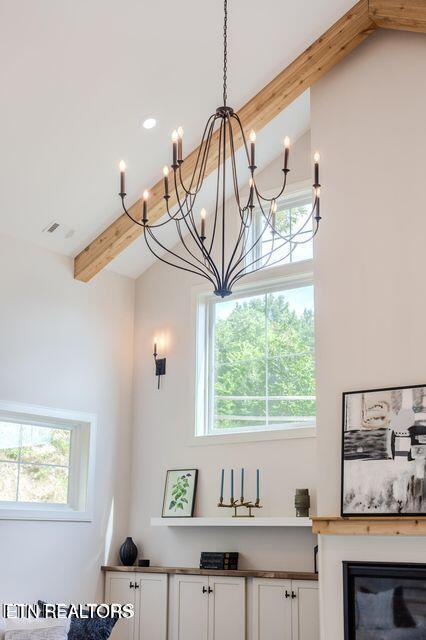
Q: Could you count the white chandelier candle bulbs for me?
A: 12